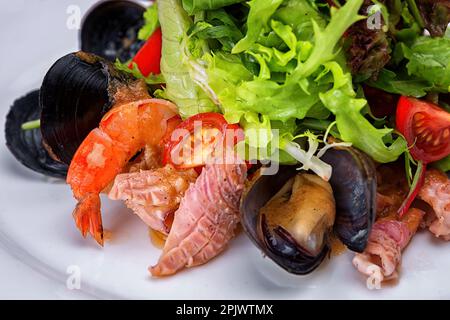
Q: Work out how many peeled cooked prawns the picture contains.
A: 1